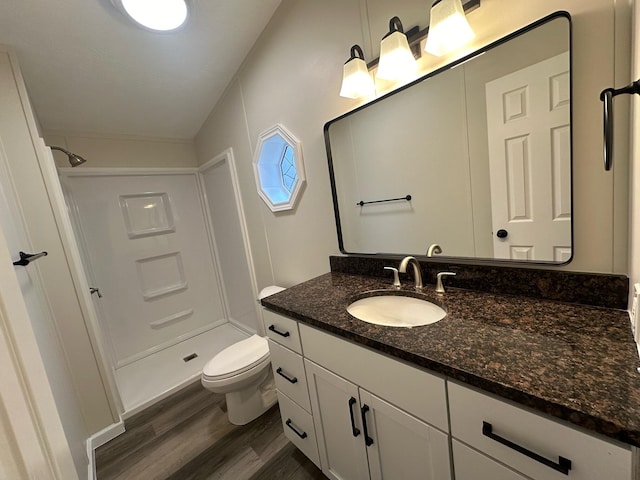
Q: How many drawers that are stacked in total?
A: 3